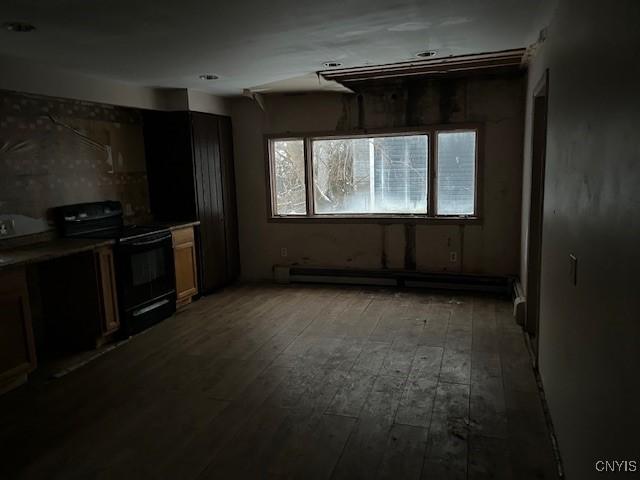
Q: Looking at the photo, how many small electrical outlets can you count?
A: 2